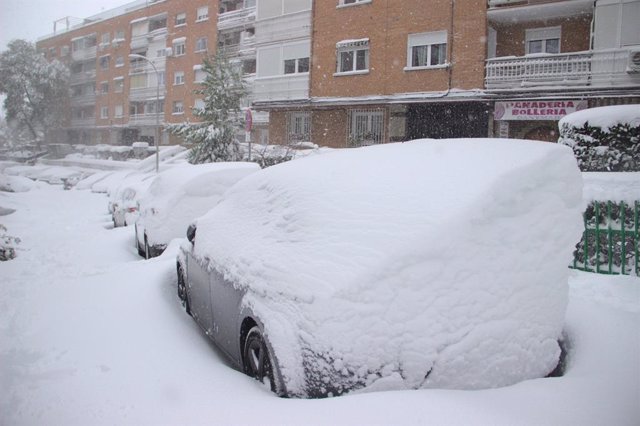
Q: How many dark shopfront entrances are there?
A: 1